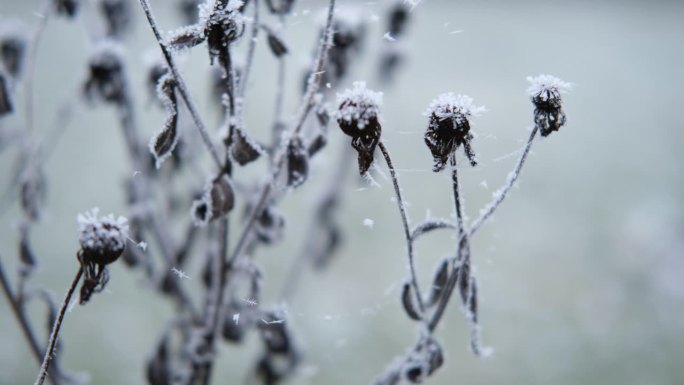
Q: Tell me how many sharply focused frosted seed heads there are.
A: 4